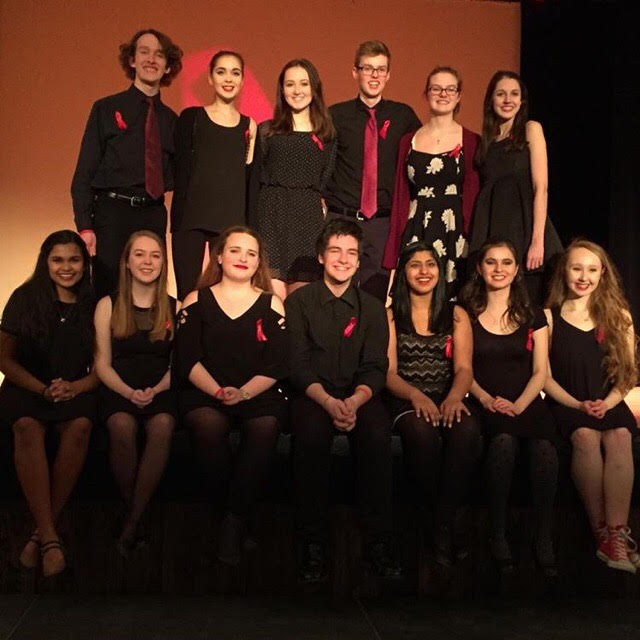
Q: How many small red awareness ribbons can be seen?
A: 11